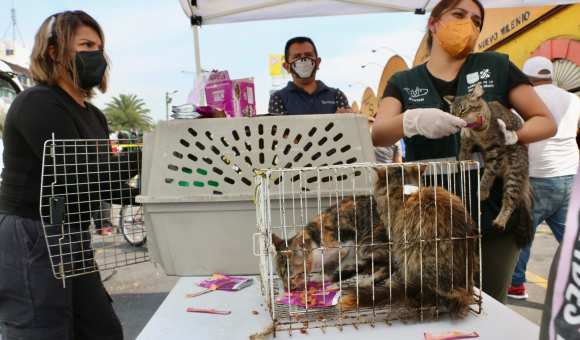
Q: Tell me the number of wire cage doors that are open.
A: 1